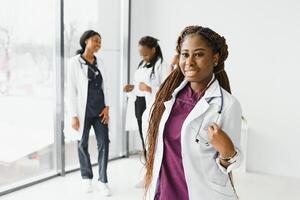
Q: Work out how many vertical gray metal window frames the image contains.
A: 2